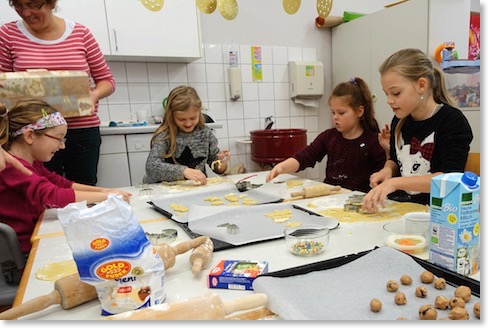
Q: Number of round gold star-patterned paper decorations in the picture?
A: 5